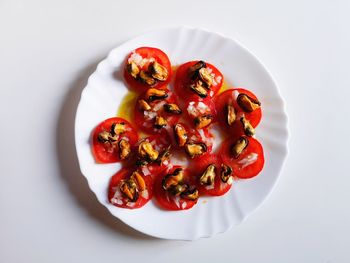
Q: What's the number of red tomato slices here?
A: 12